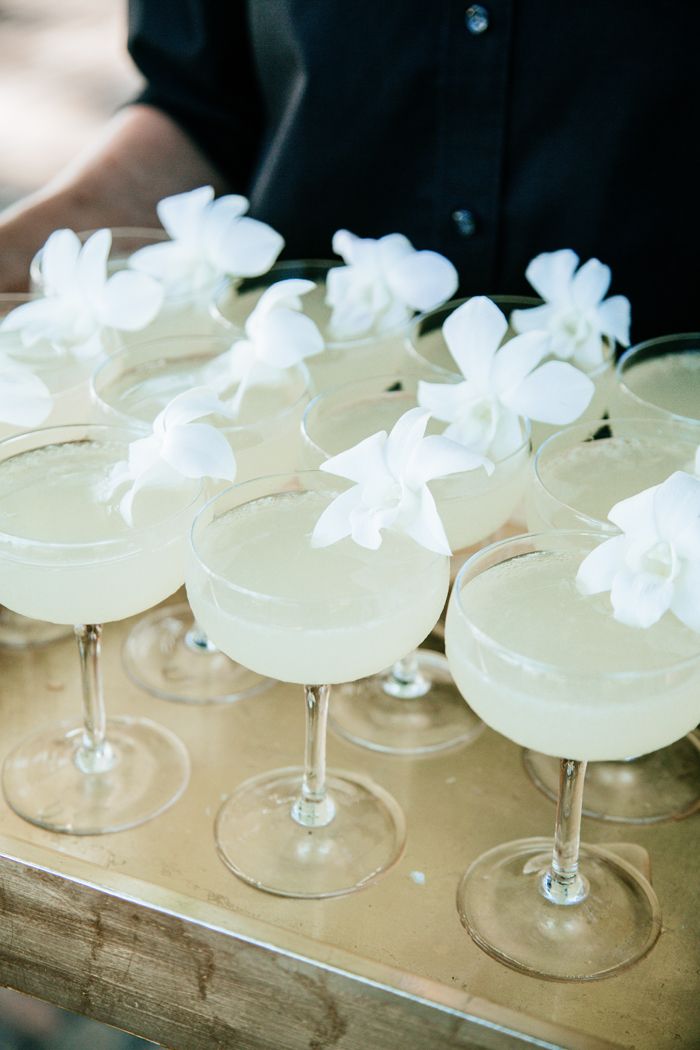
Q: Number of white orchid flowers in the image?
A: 10